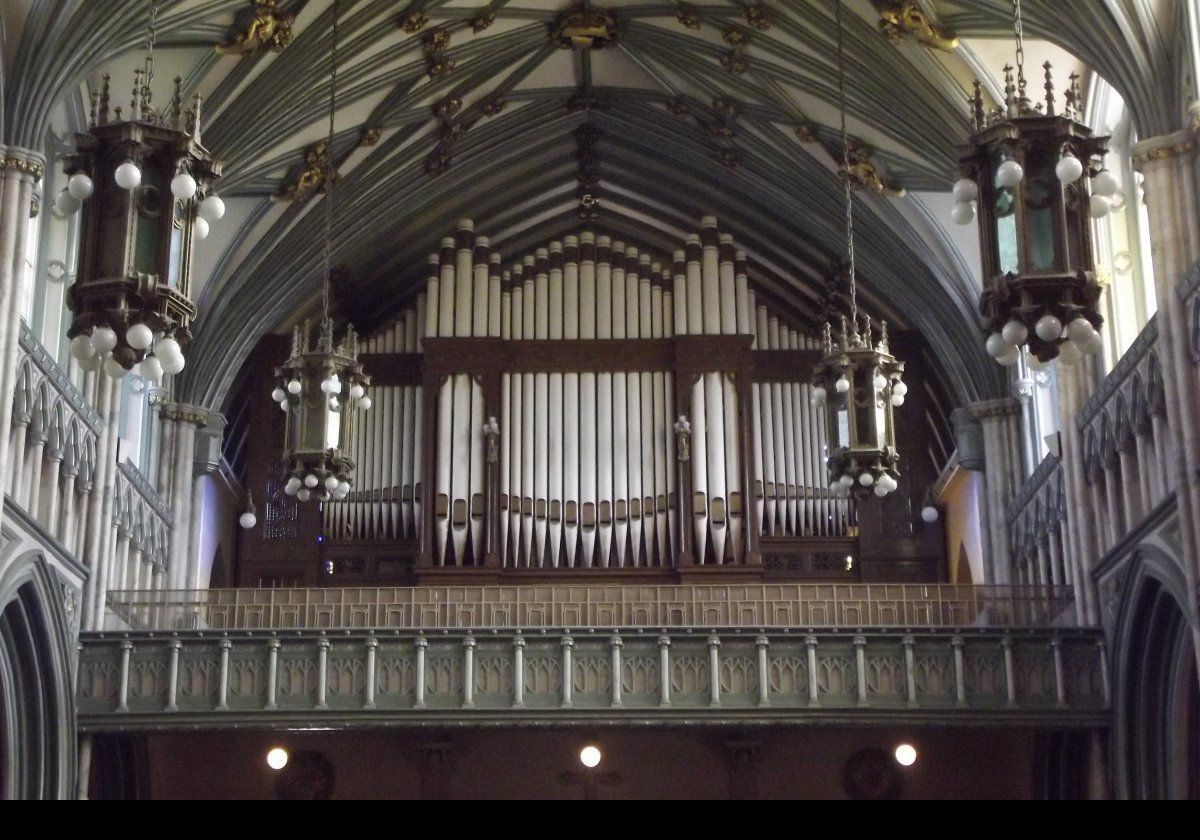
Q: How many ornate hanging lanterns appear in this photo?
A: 4